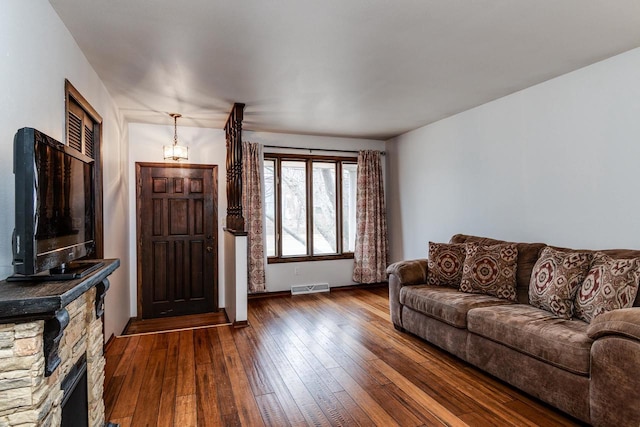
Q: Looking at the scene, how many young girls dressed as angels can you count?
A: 0